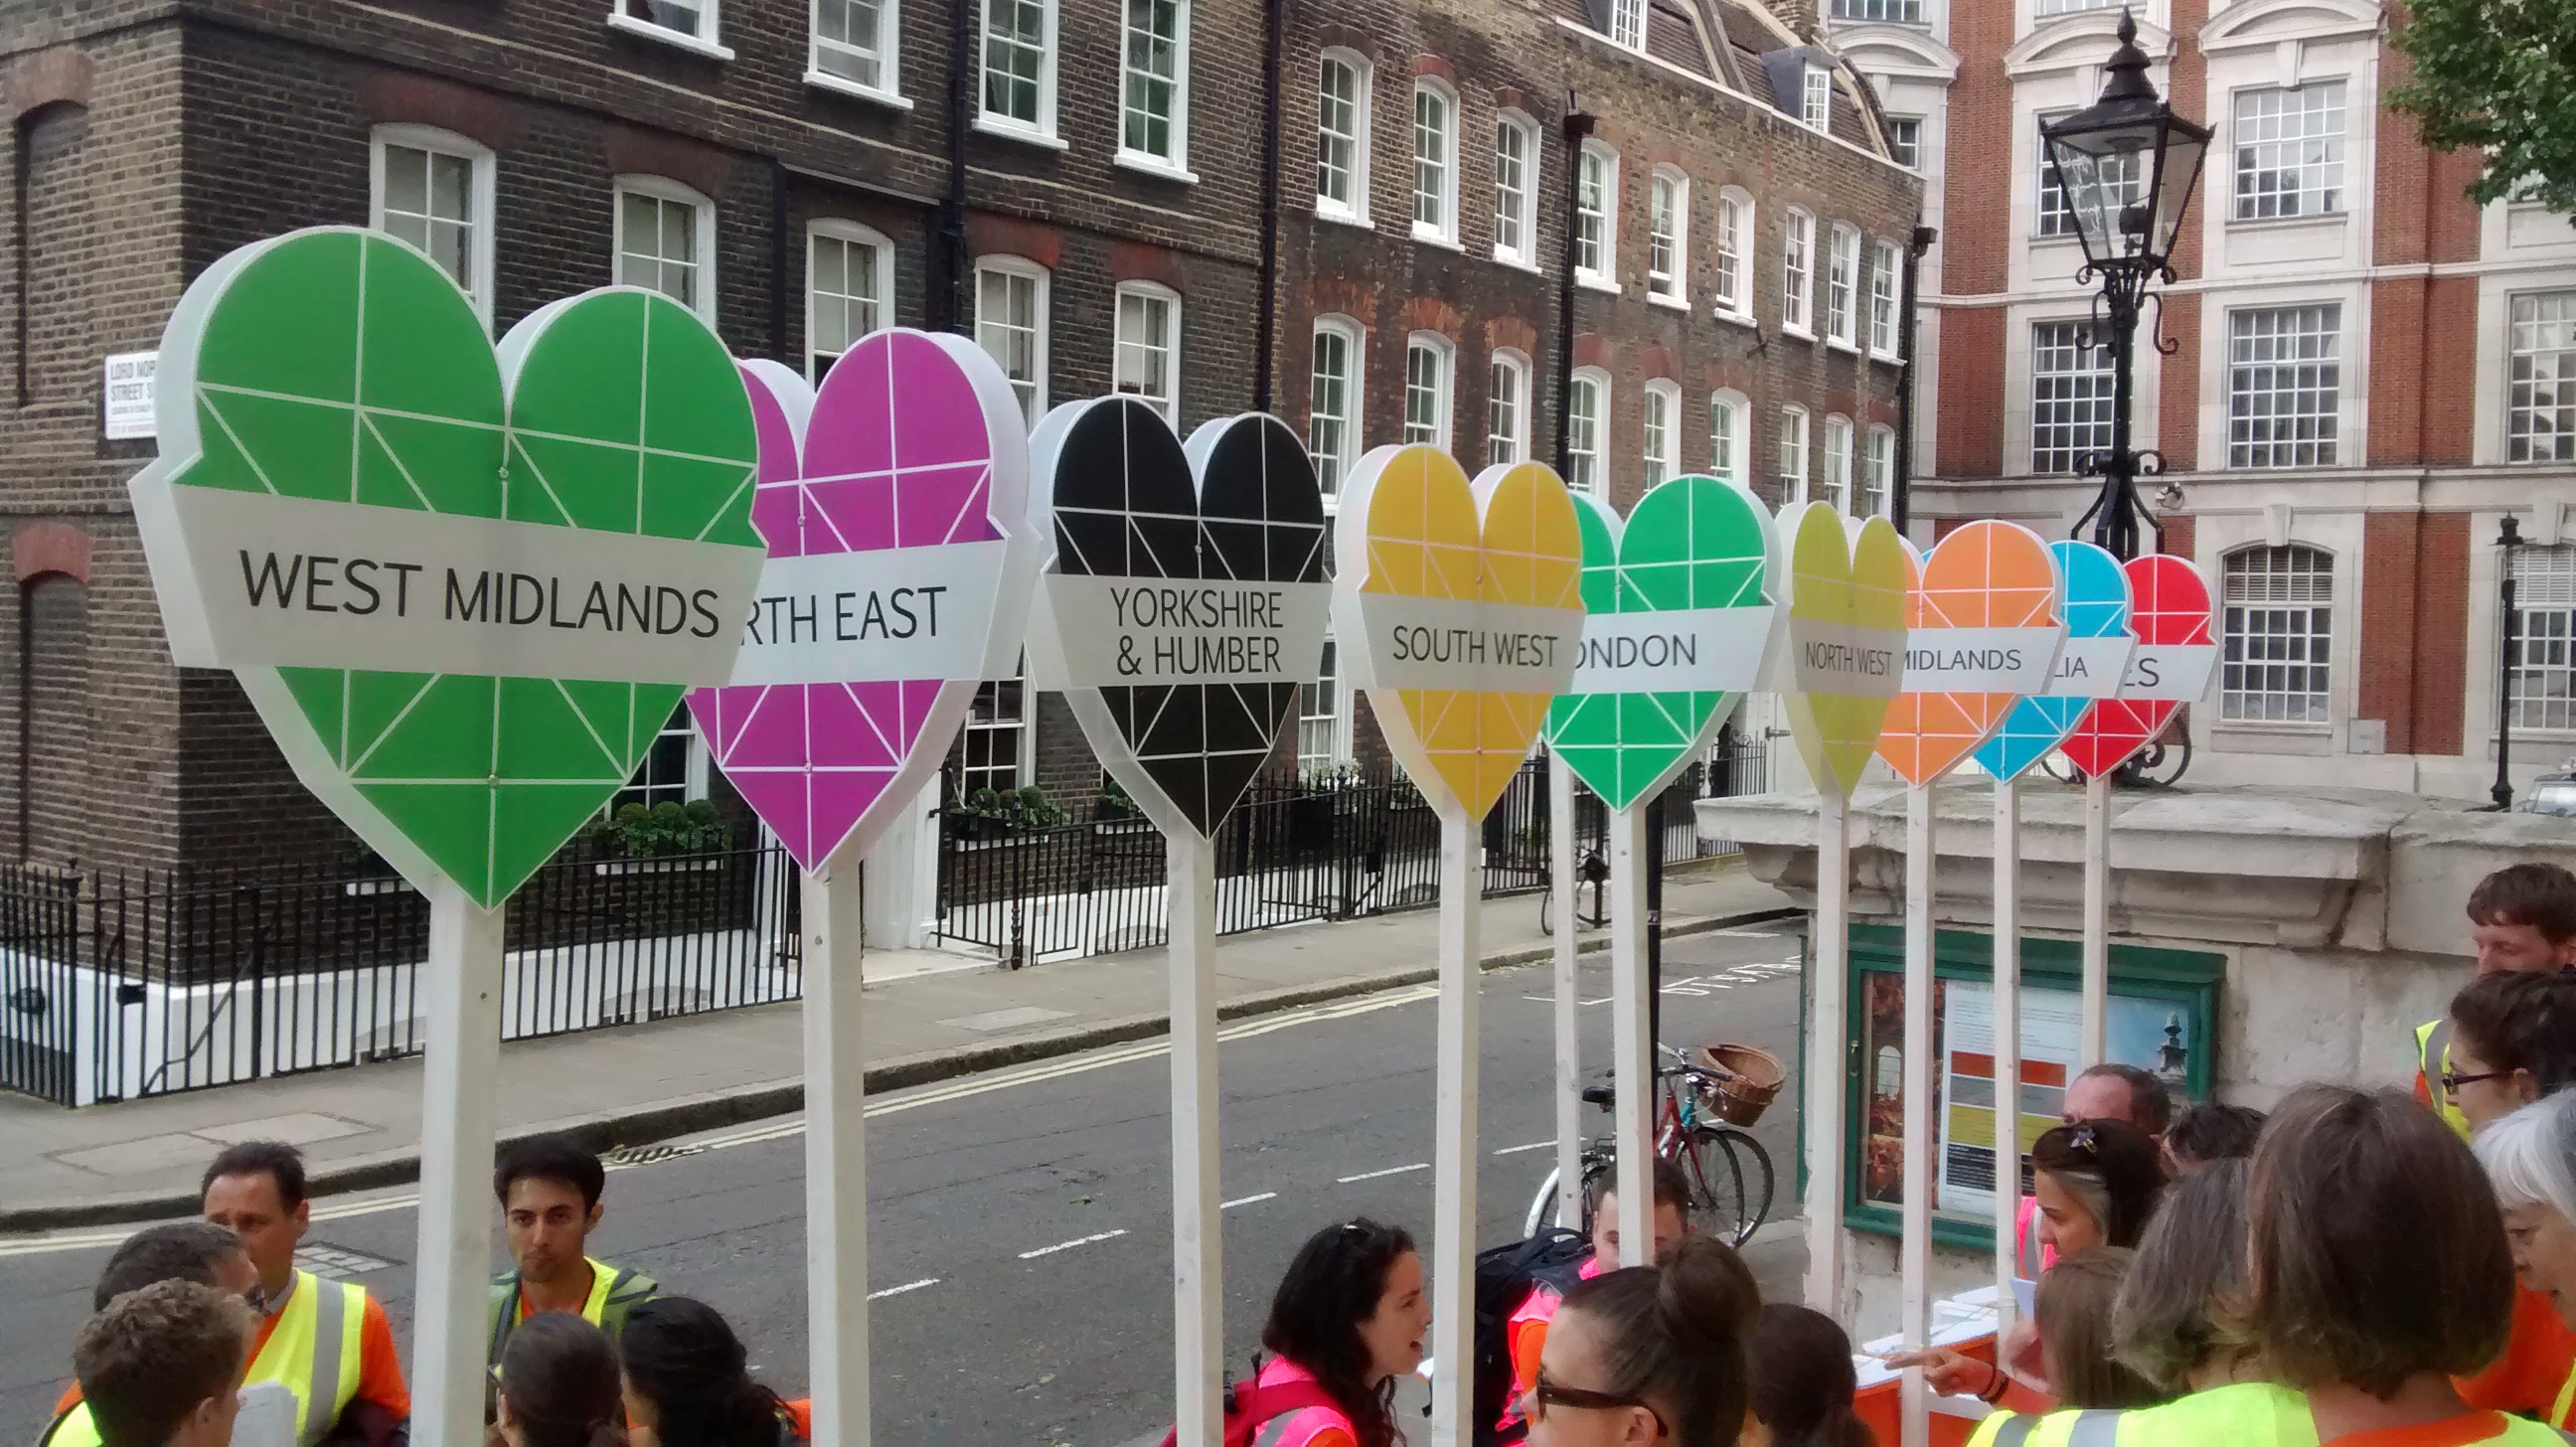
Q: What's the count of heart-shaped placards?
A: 9